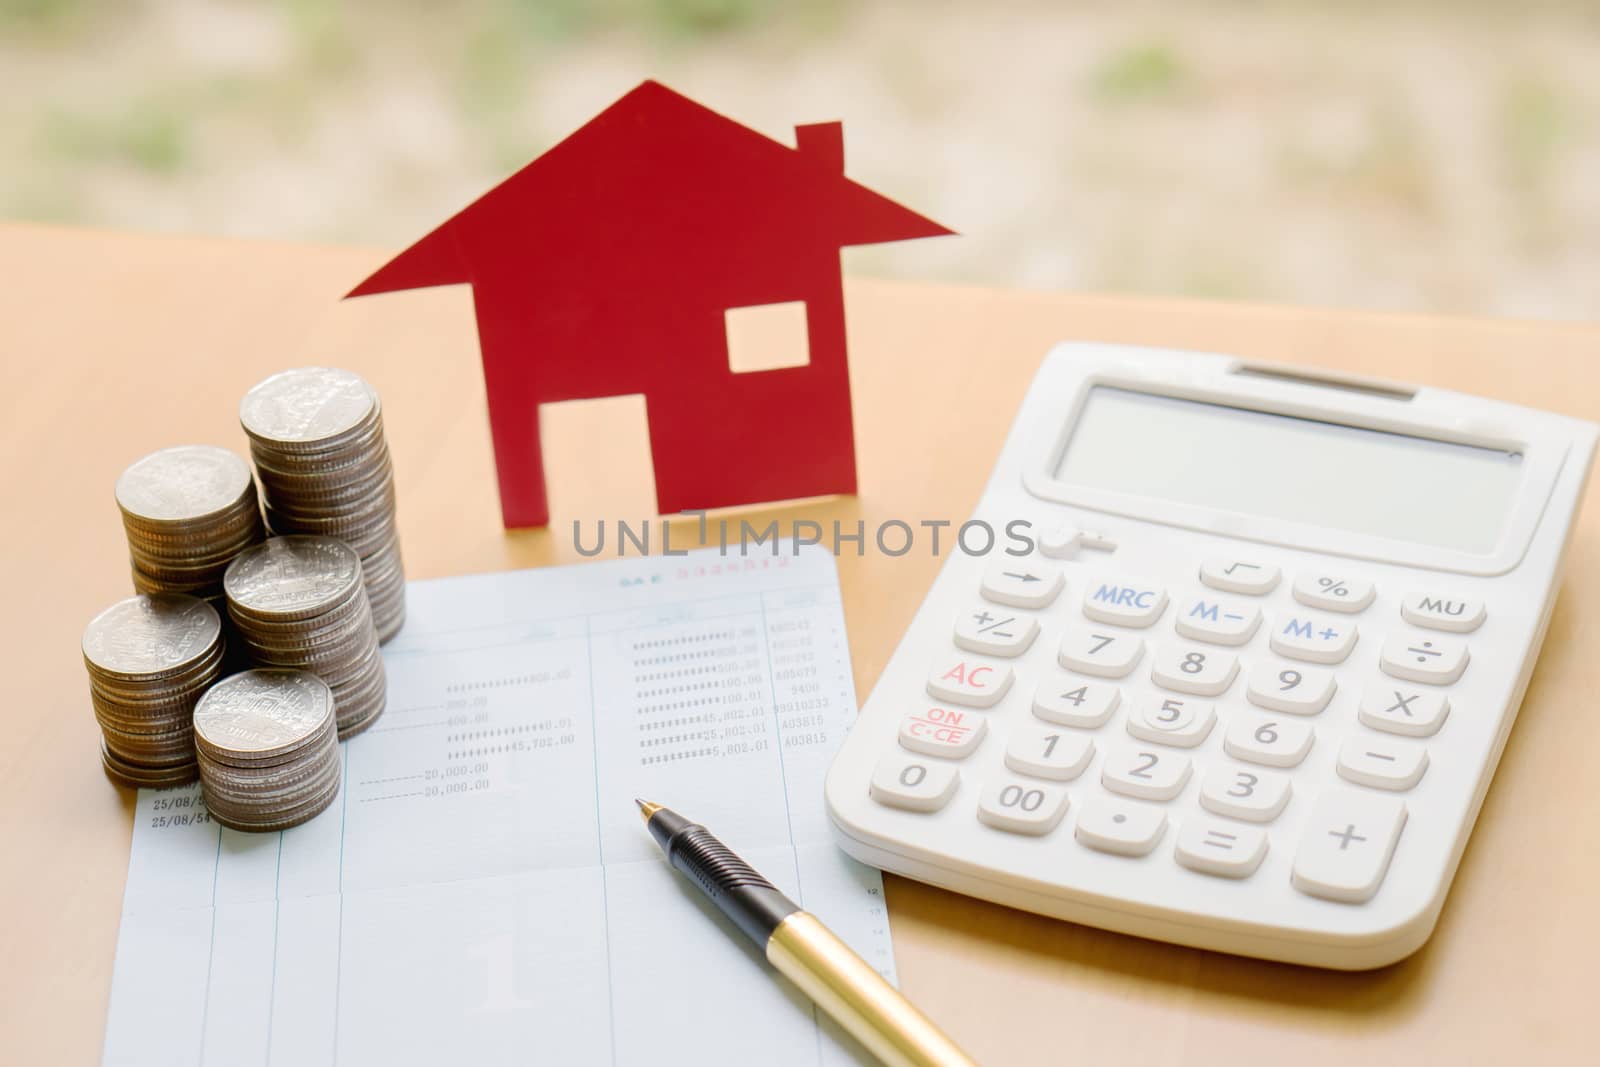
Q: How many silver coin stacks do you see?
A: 5